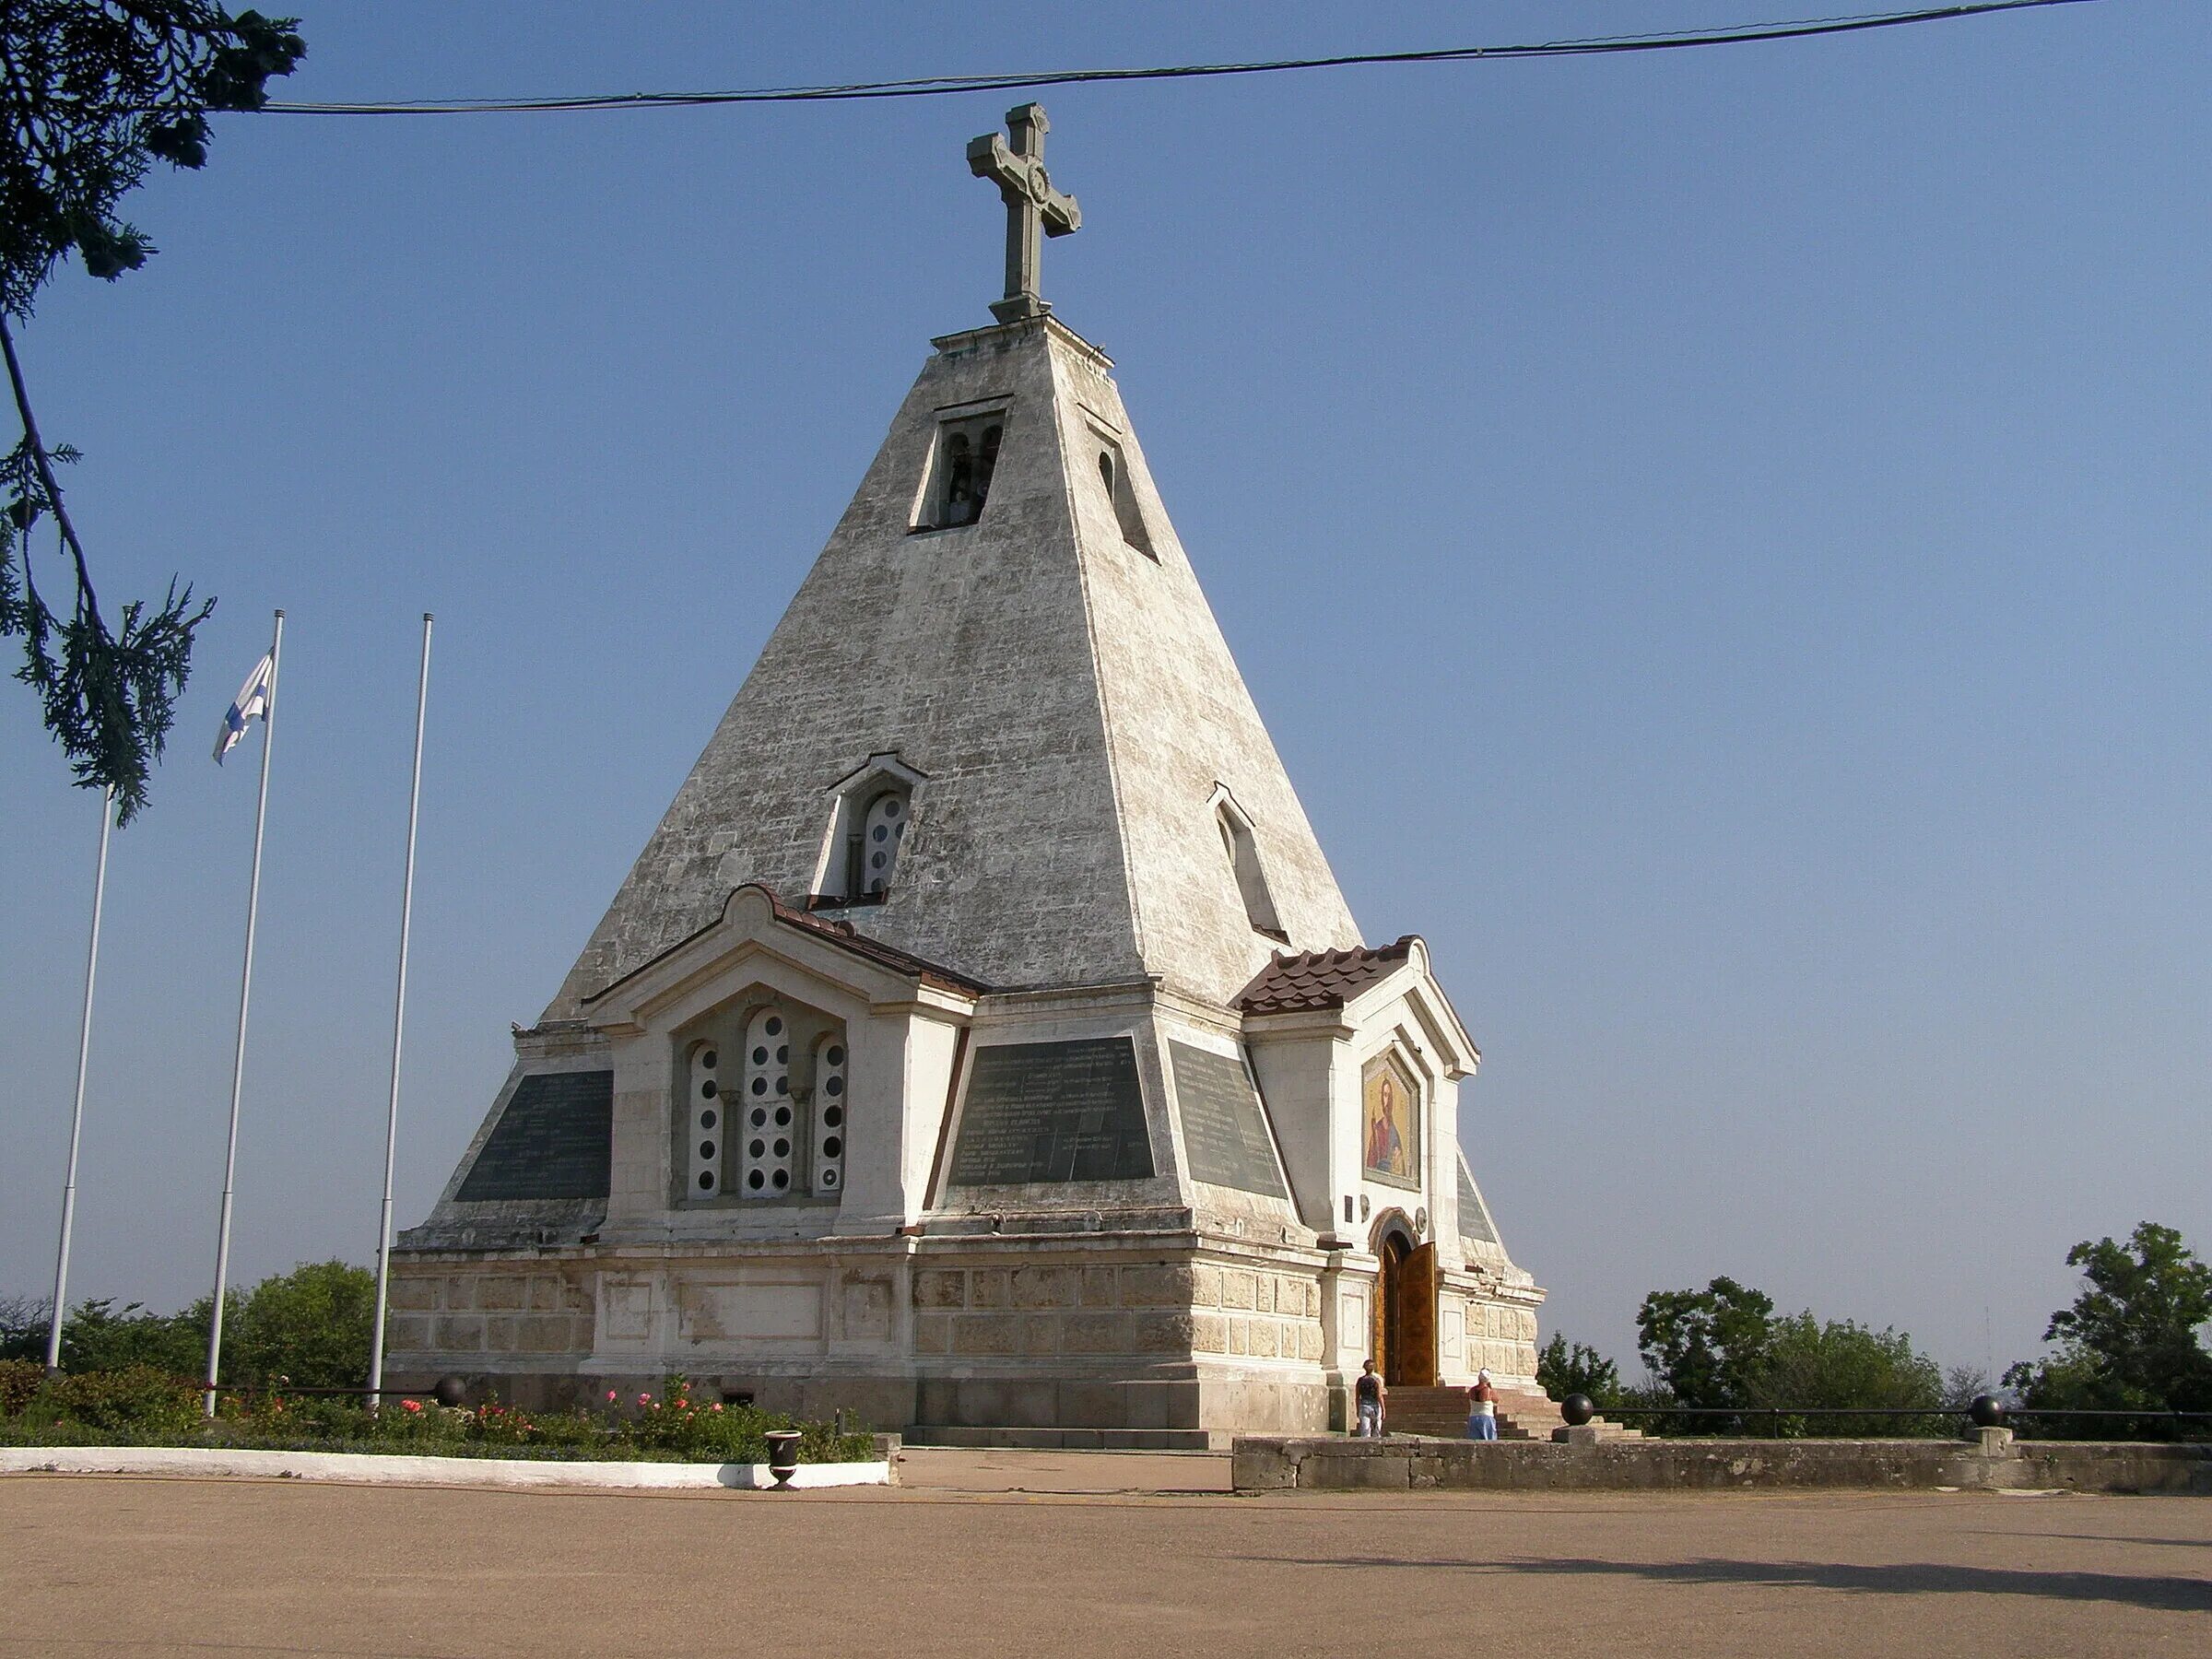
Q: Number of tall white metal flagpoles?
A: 3